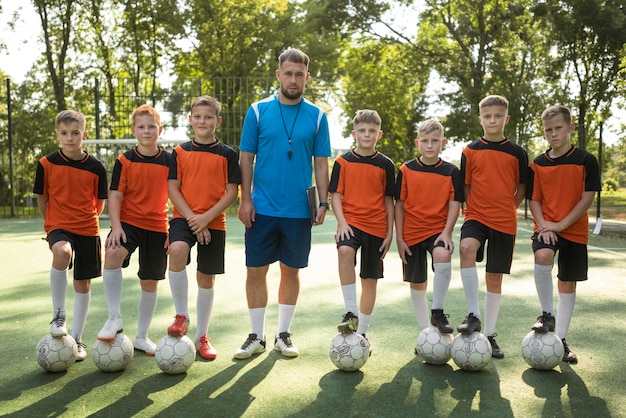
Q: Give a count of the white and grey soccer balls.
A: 7